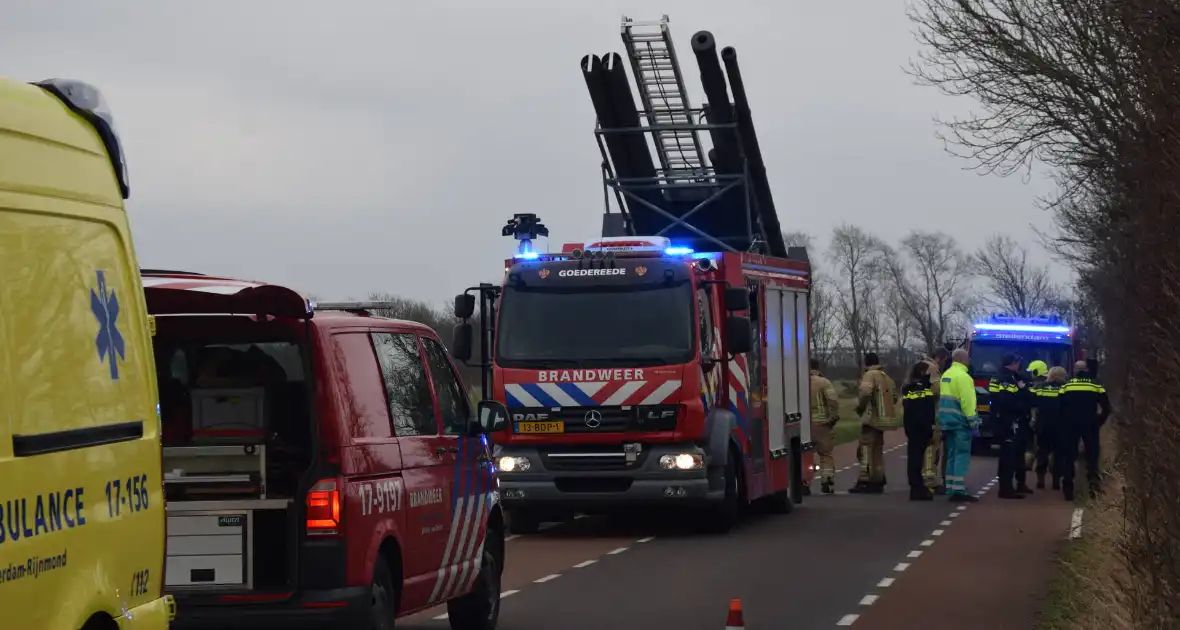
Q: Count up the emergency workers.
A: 9